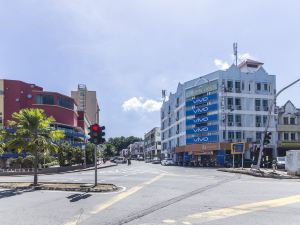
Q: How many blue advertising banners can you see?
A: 5